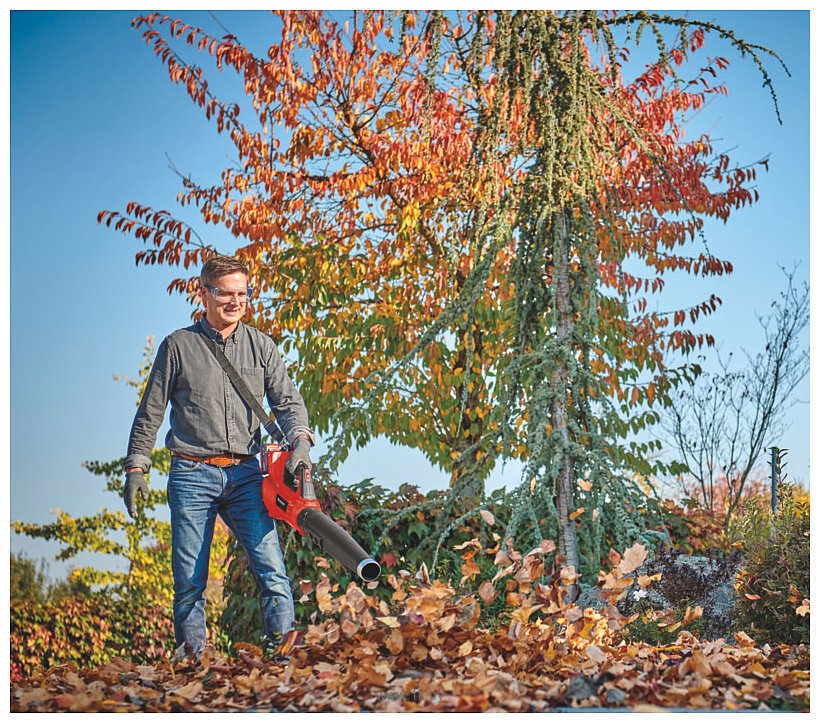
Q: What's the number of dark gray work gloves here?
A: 2